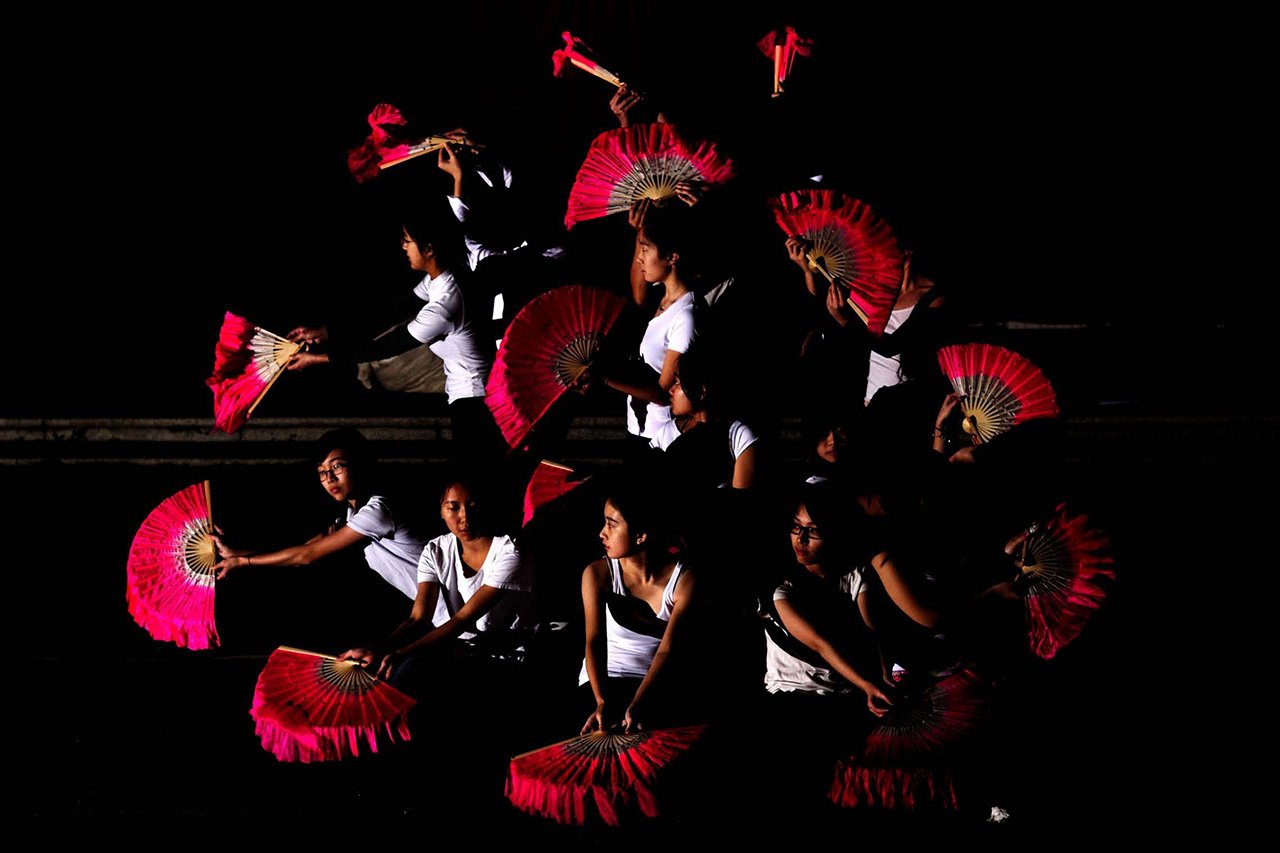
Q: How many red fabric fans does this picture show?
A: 14